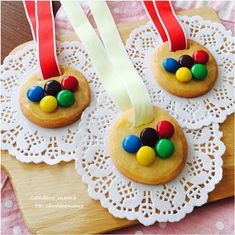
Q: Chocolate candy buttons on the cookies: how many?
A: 15